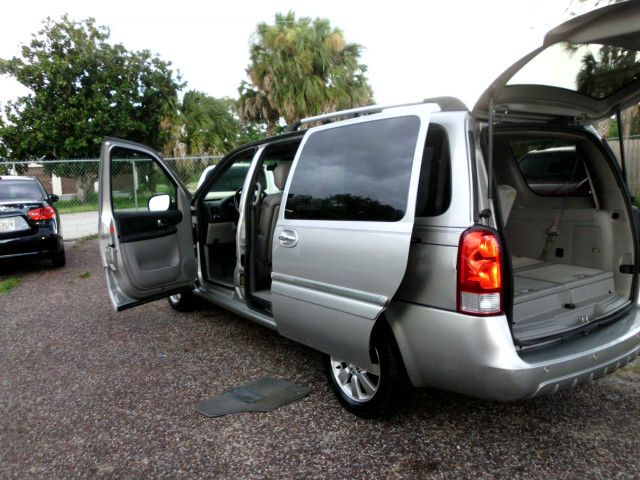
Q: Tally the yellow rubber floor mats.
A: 0